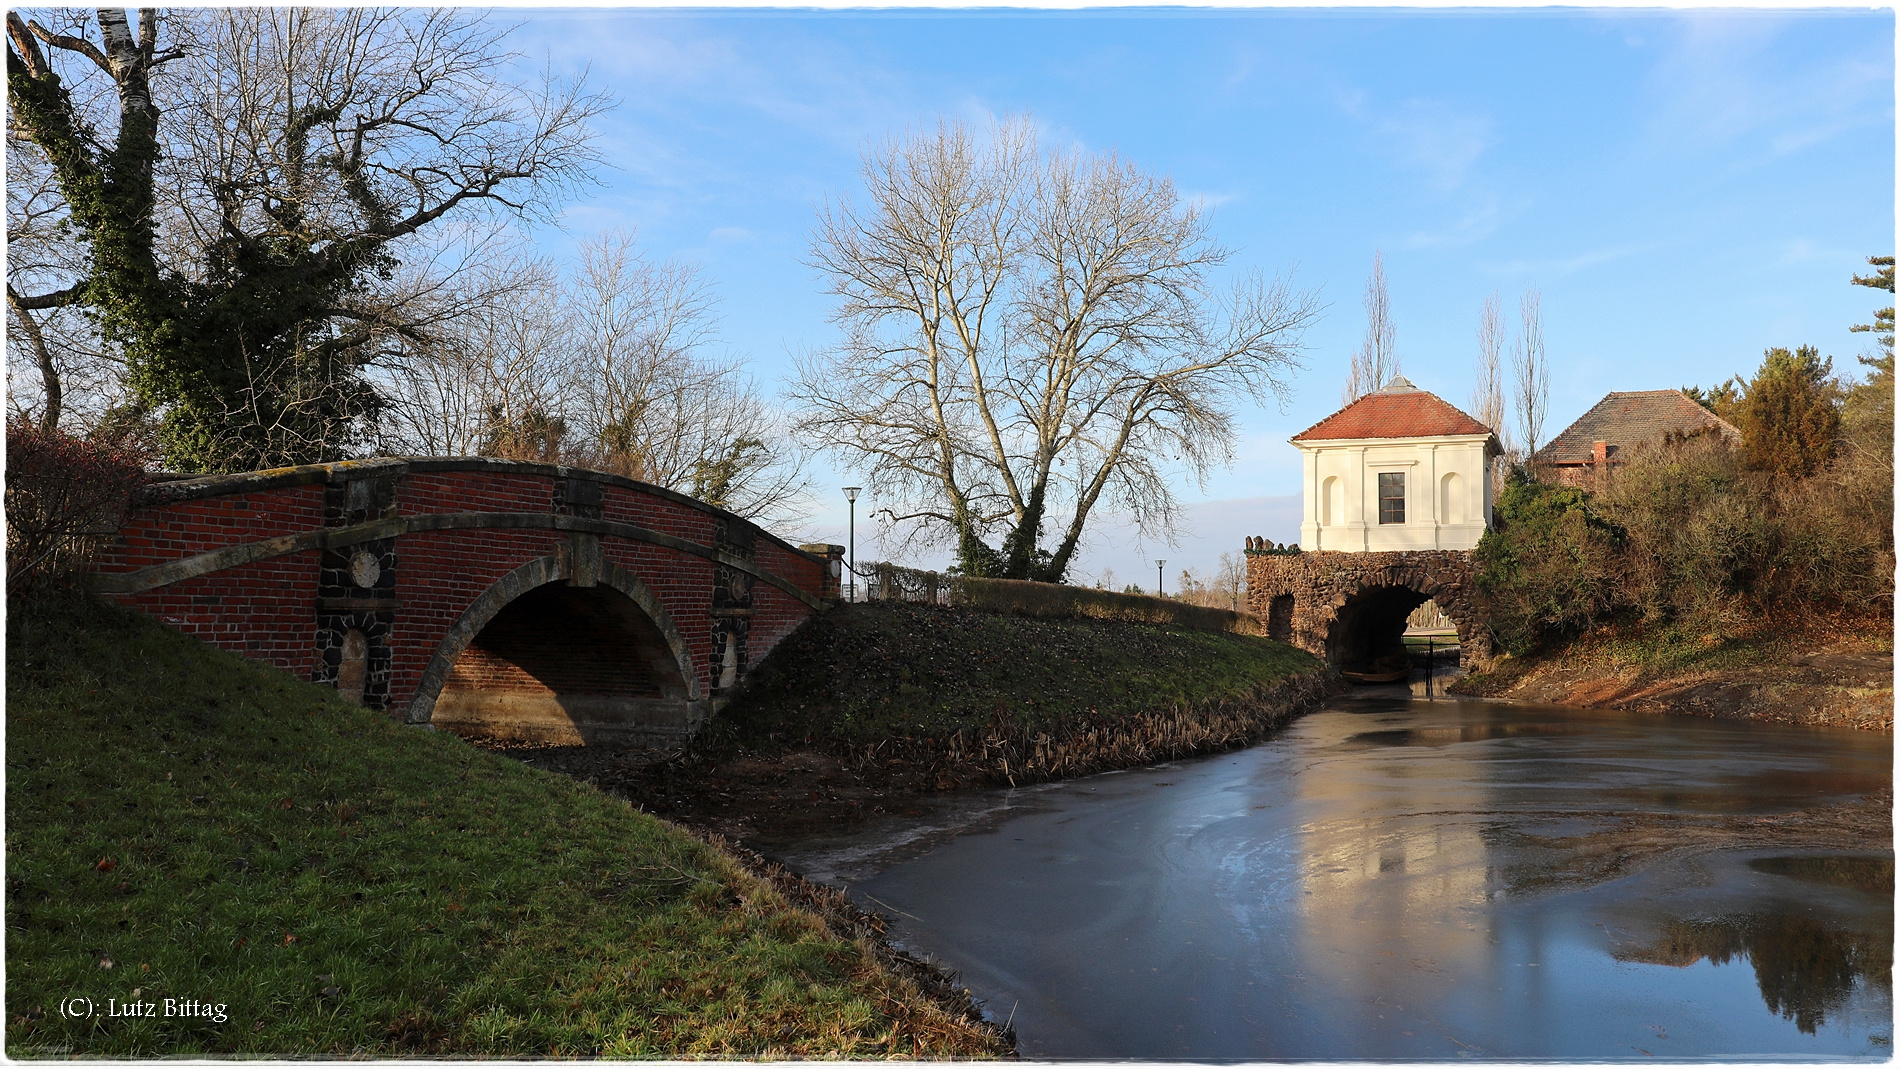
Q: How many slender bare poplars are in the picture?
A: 3